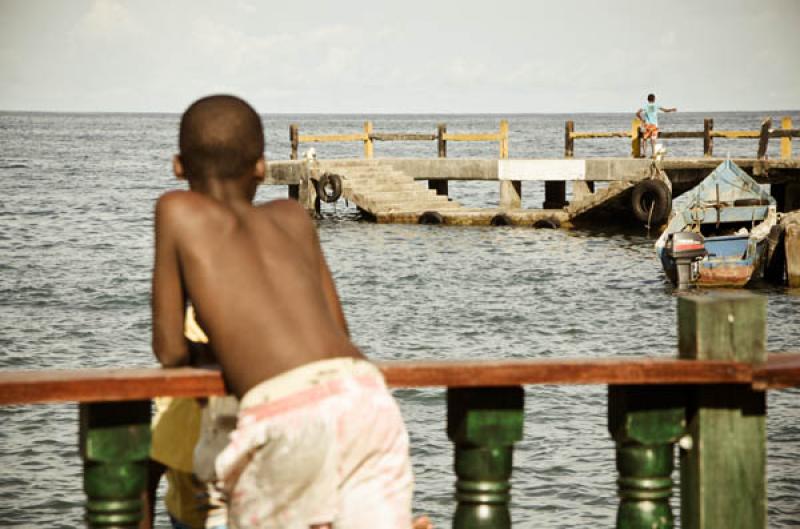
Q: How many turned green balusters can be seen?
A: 3